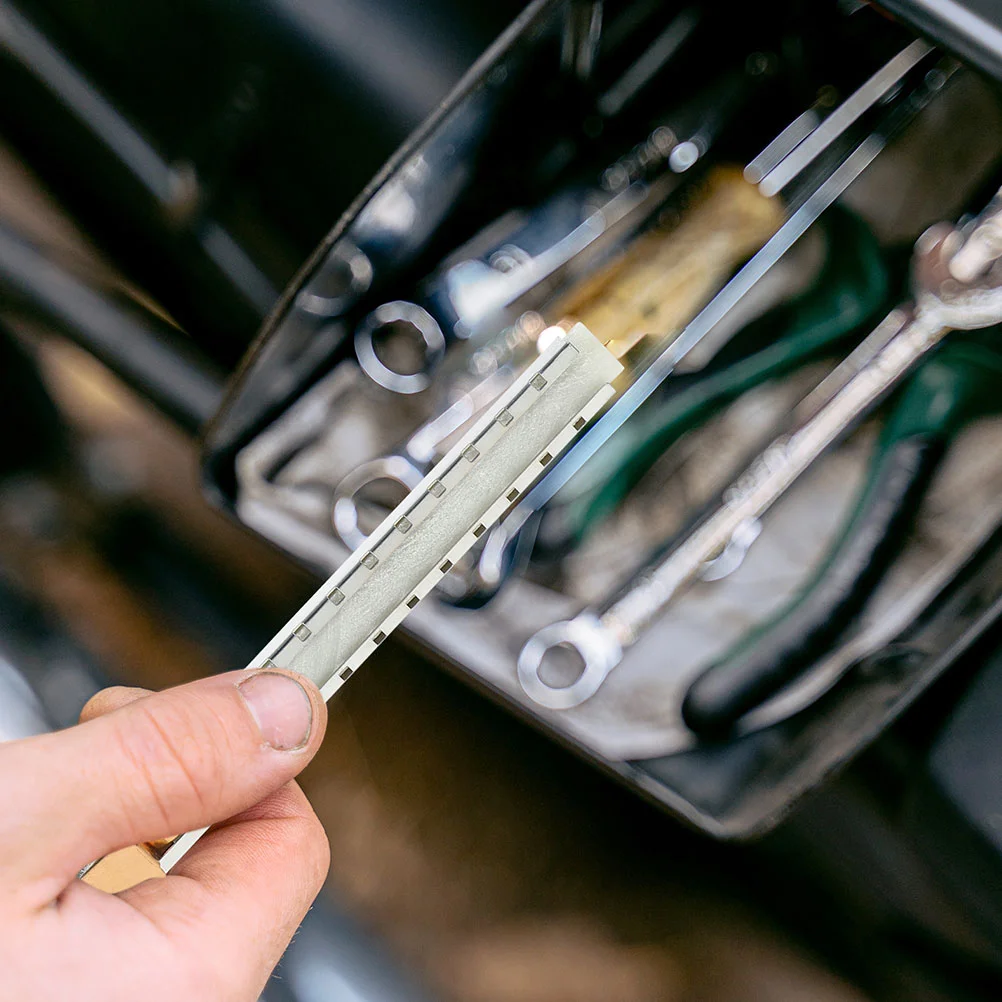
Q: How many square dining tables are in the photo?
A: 0